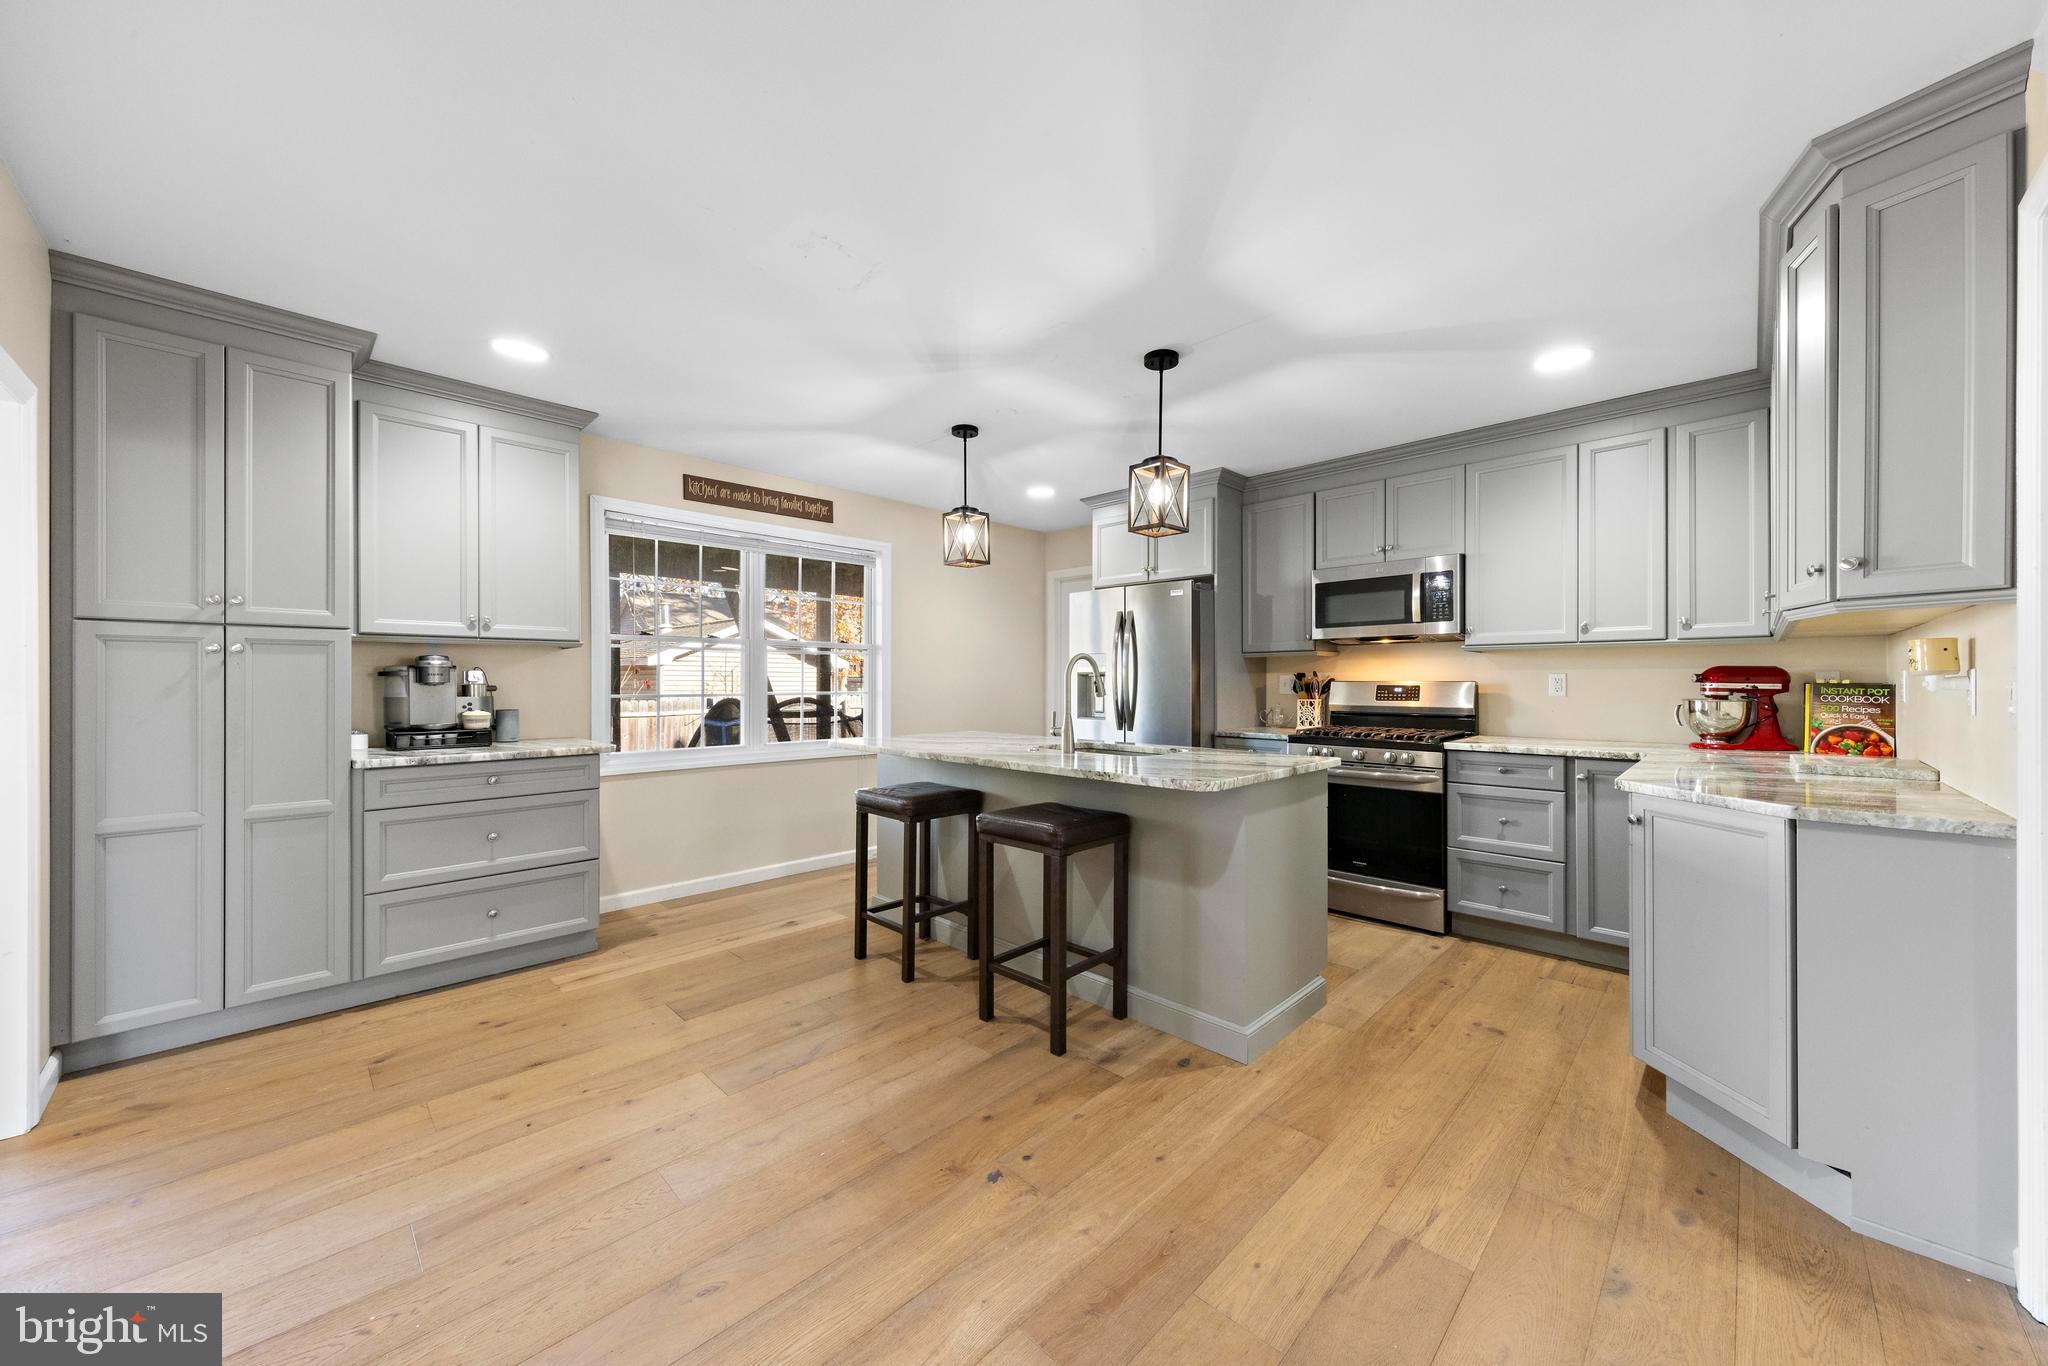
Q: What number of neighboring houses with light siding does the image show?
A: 1